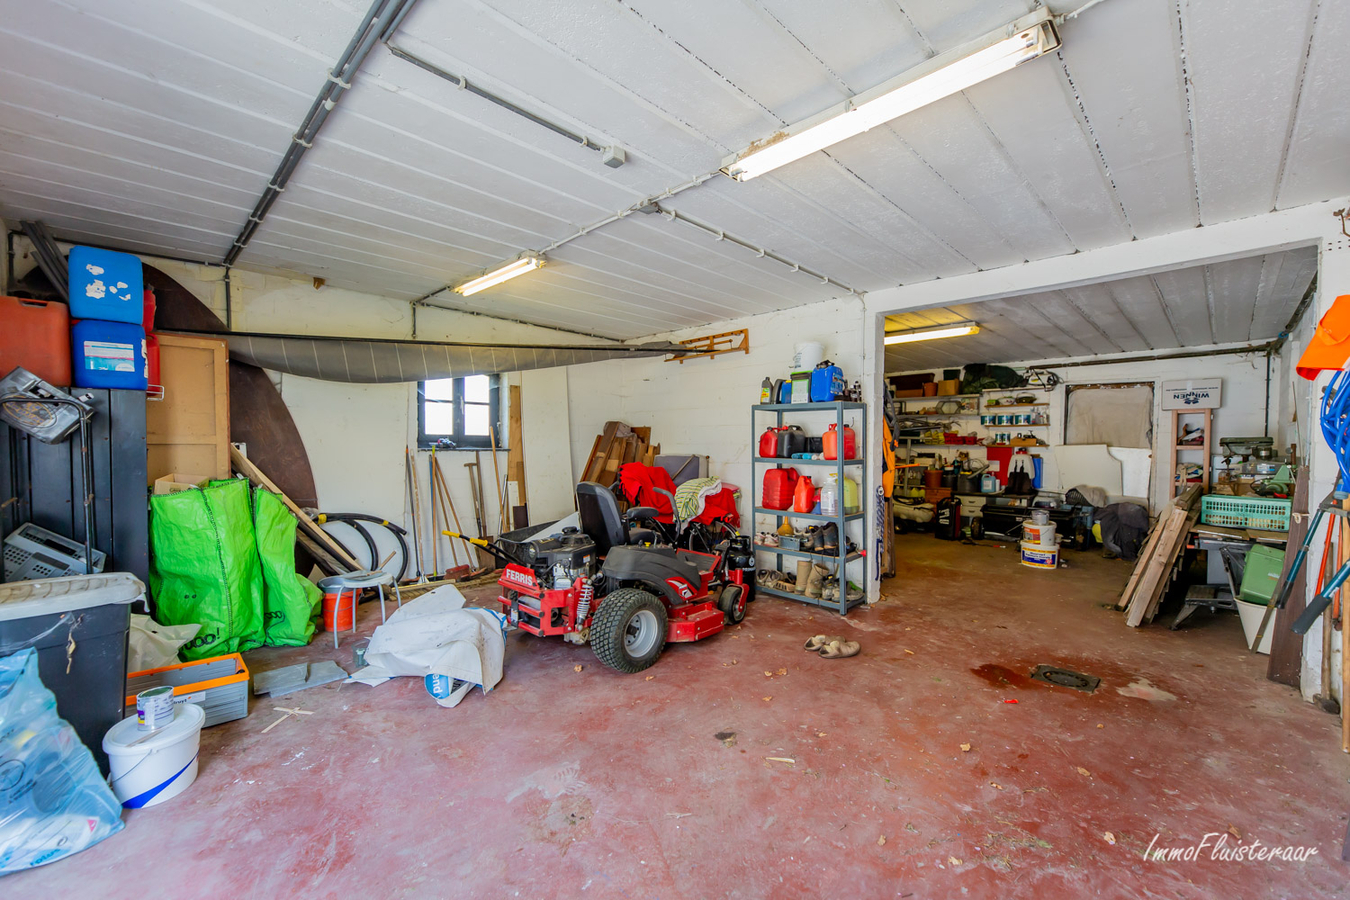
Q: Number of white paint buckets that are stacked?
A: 2